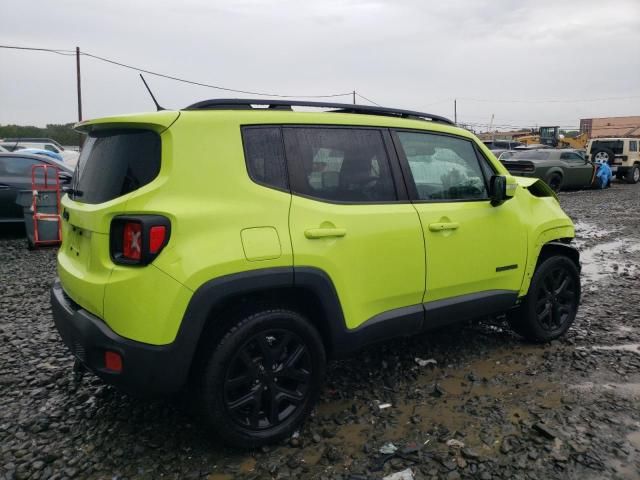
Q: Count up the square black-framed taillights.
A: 1